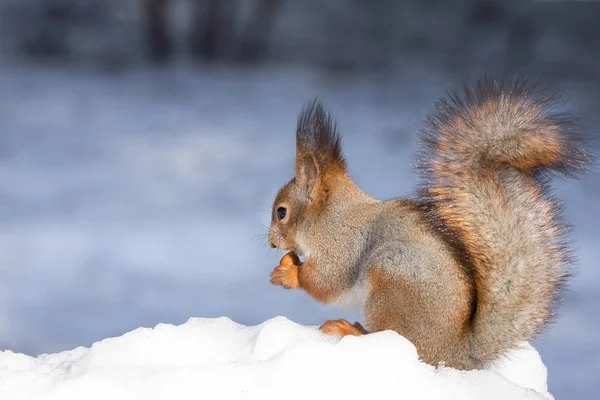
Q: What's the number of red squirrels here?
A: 1